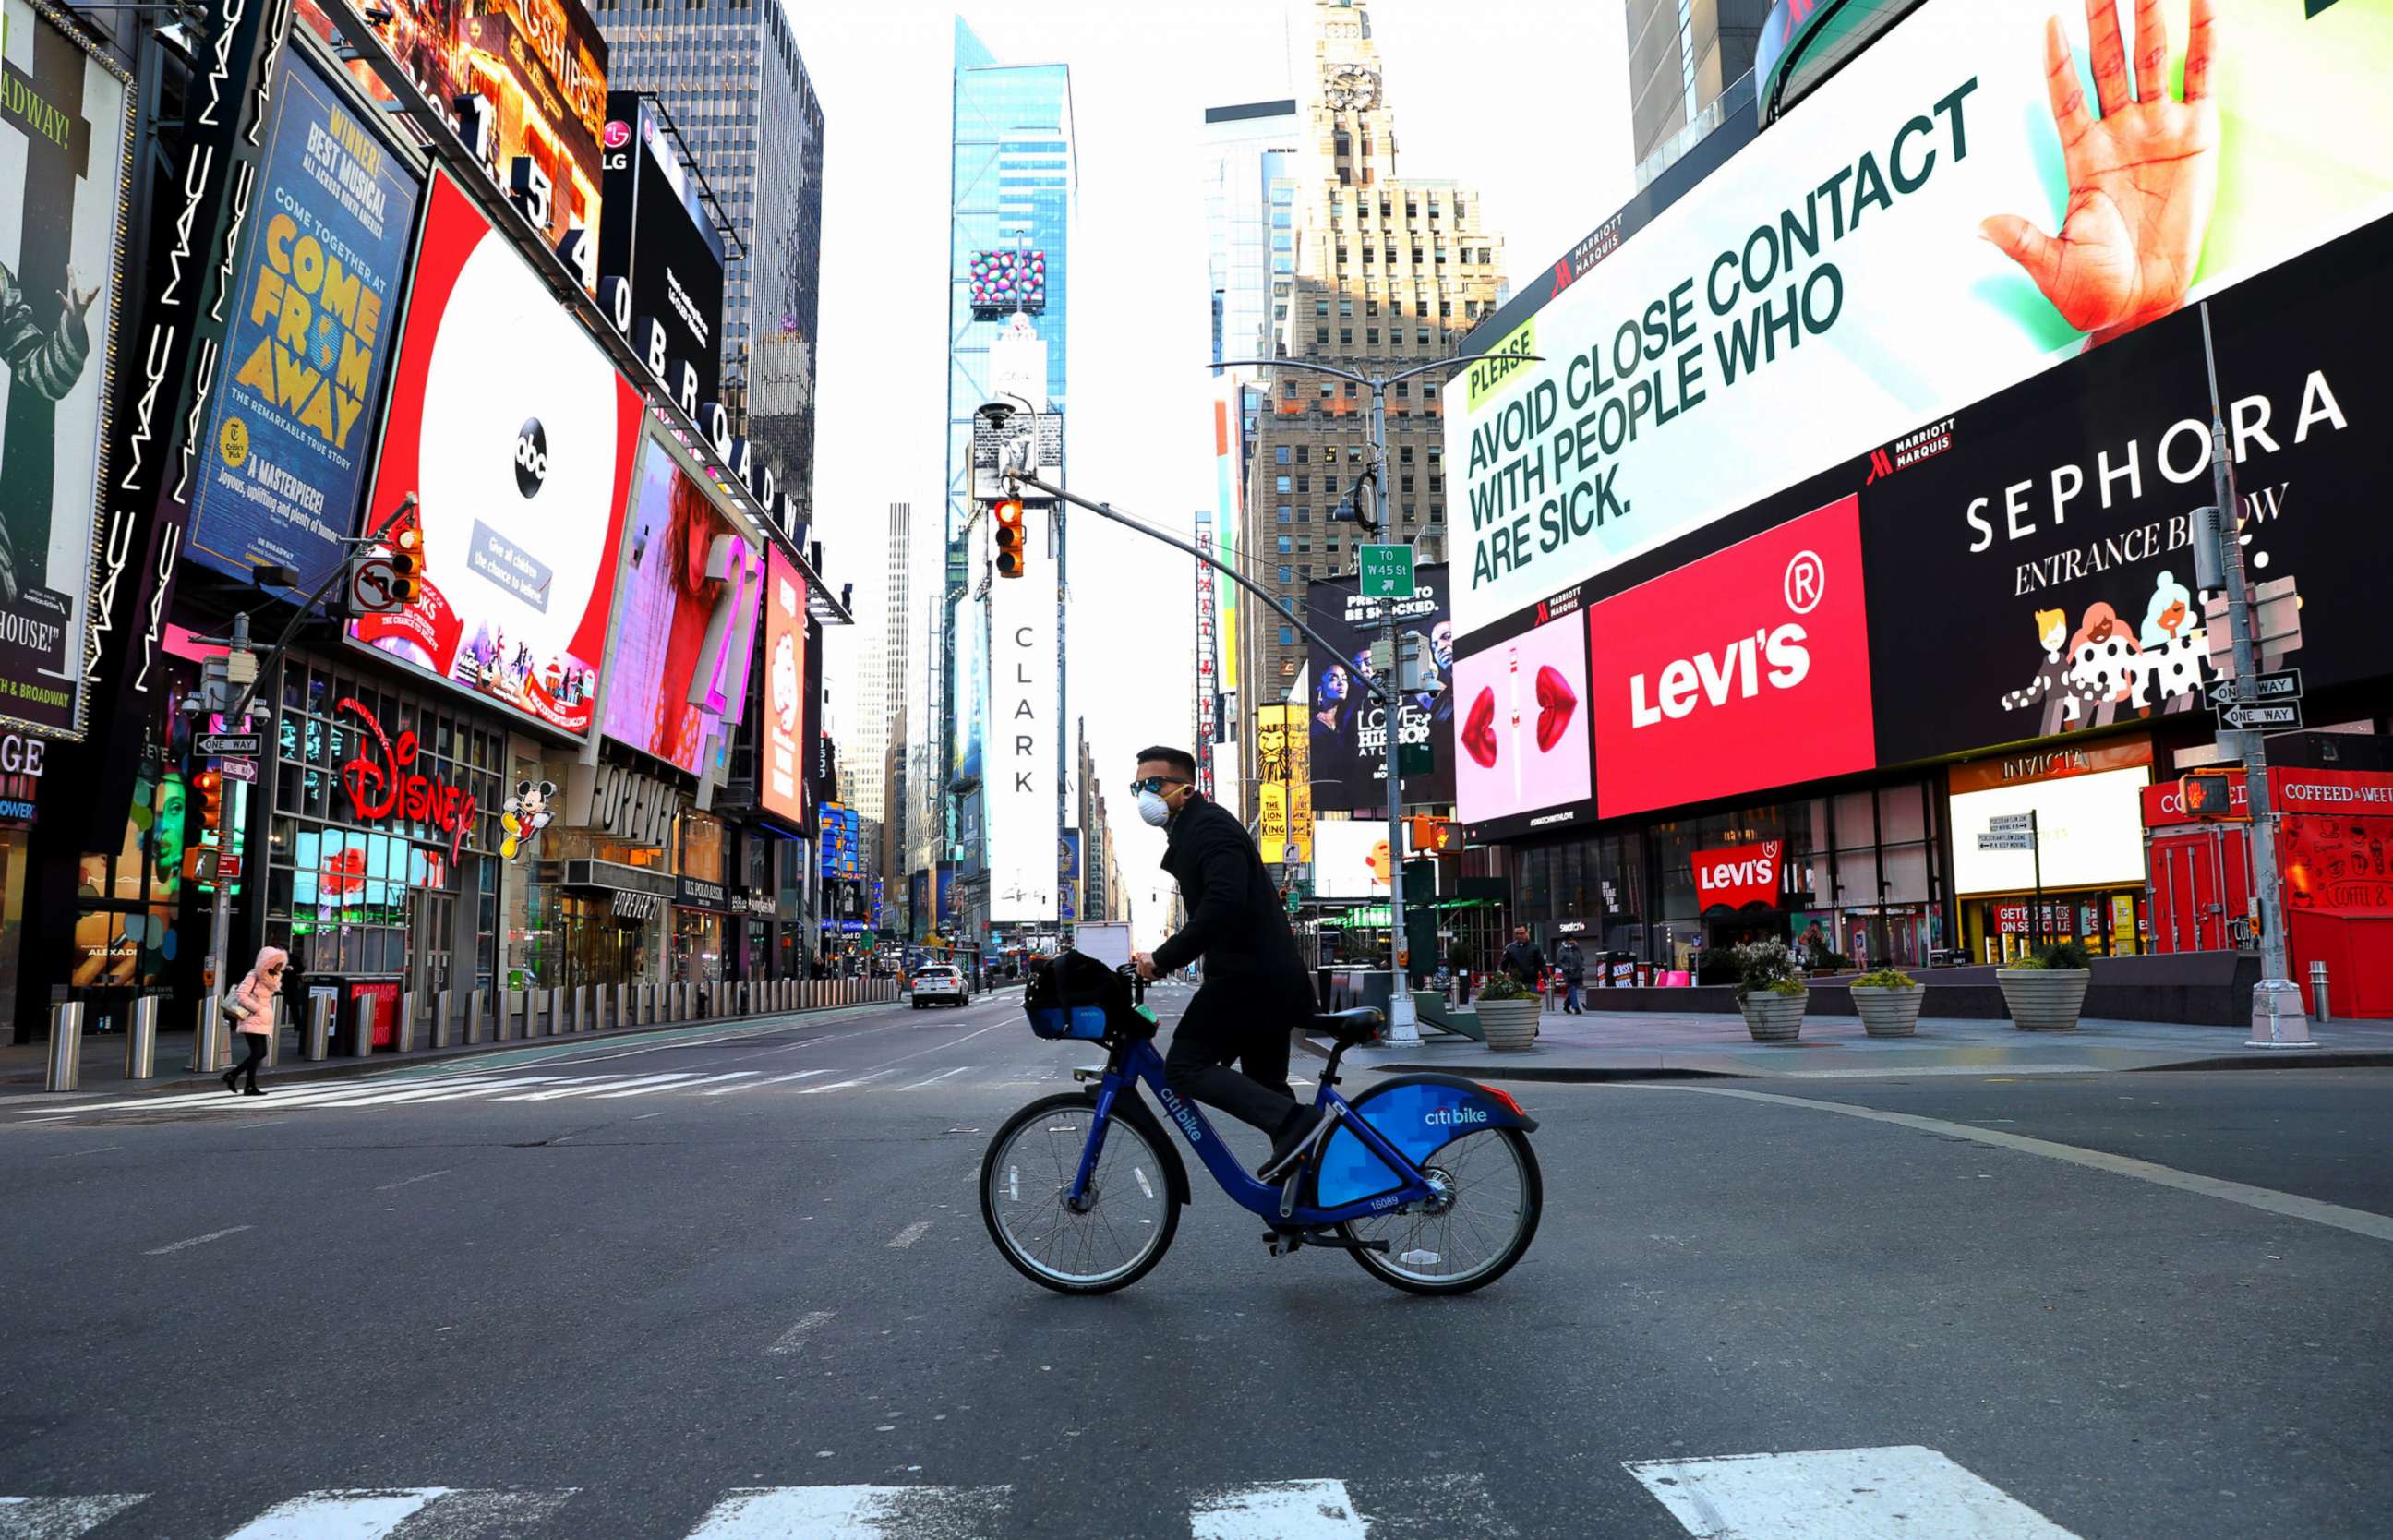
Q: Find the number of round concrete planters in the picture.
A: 4